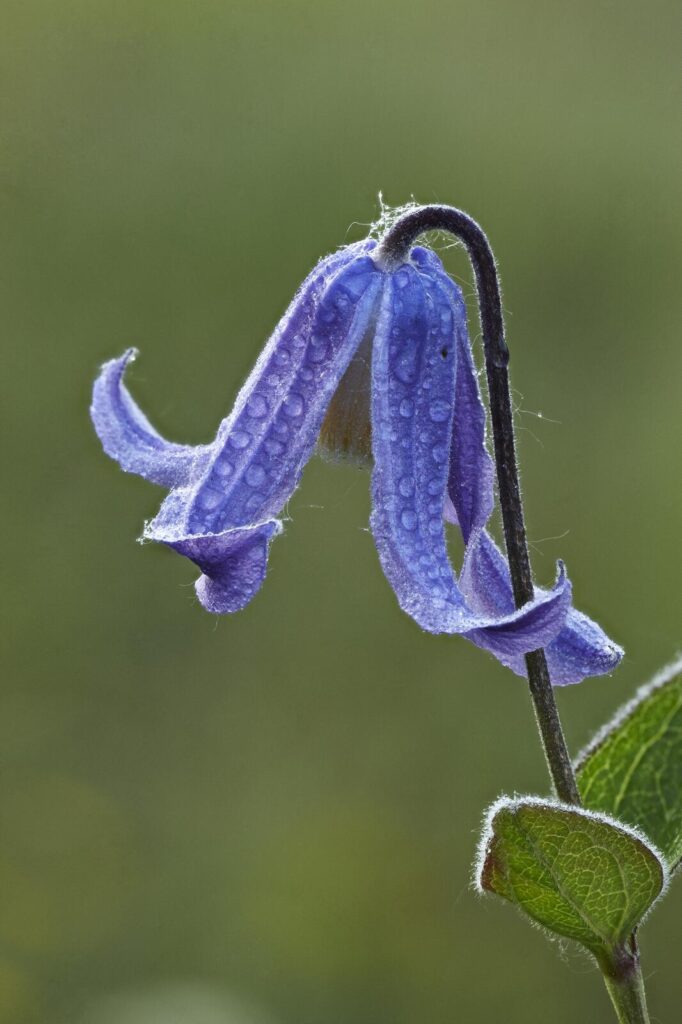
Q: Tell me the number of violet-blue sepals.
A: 4